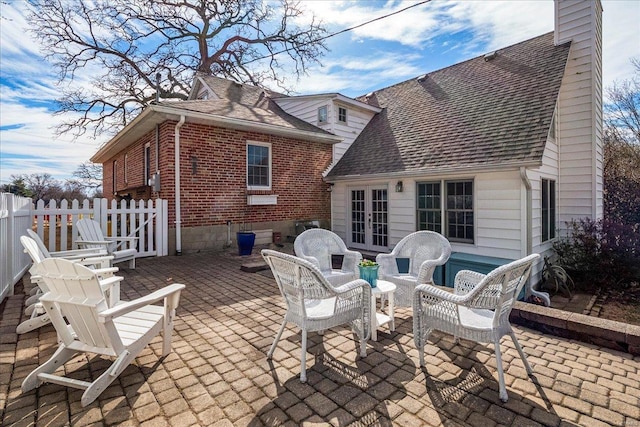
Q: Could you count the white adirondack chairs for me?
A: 4